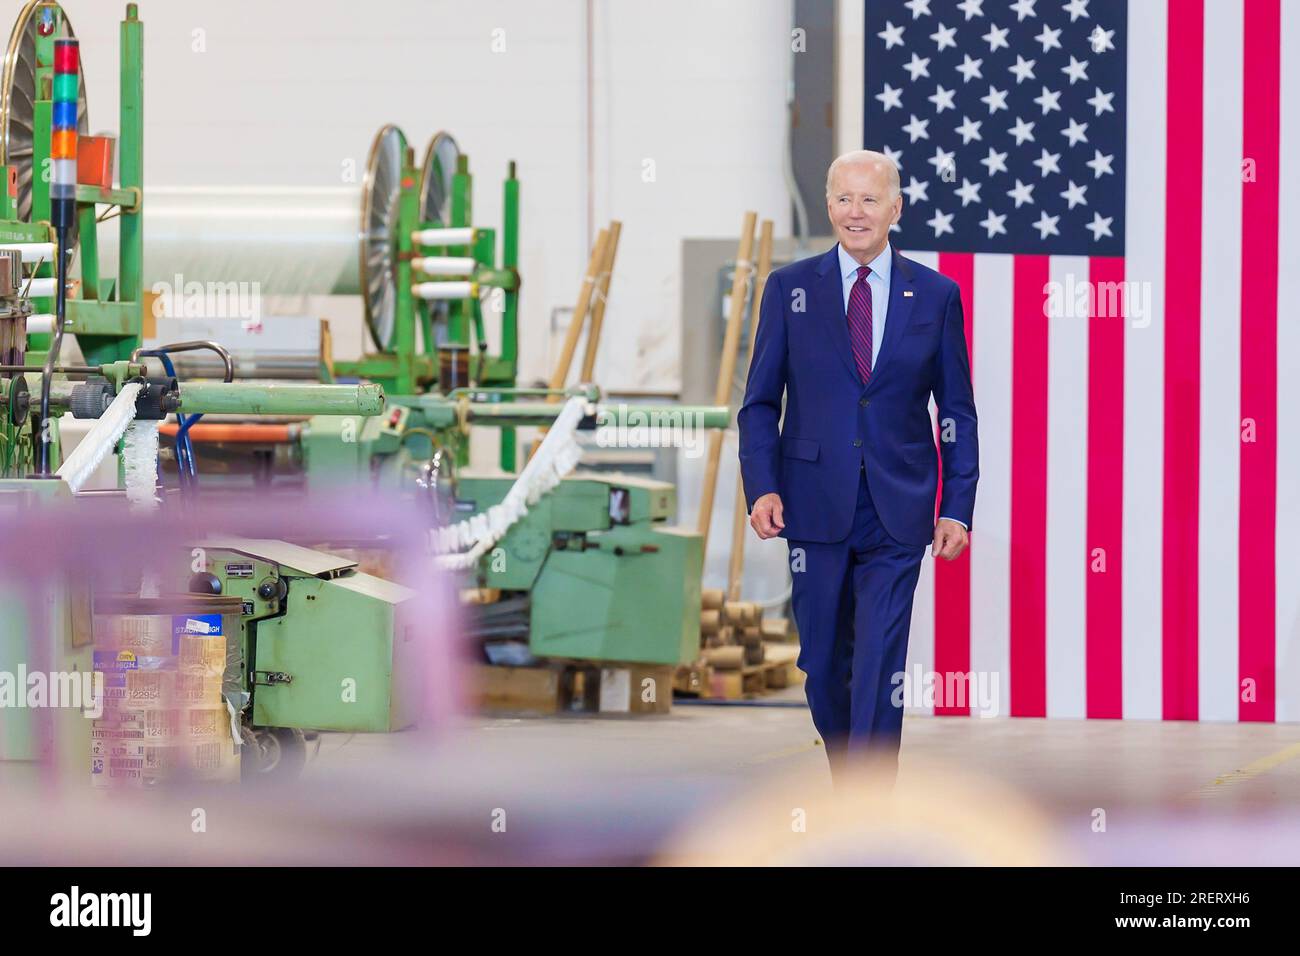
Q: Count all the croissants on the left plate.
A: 0